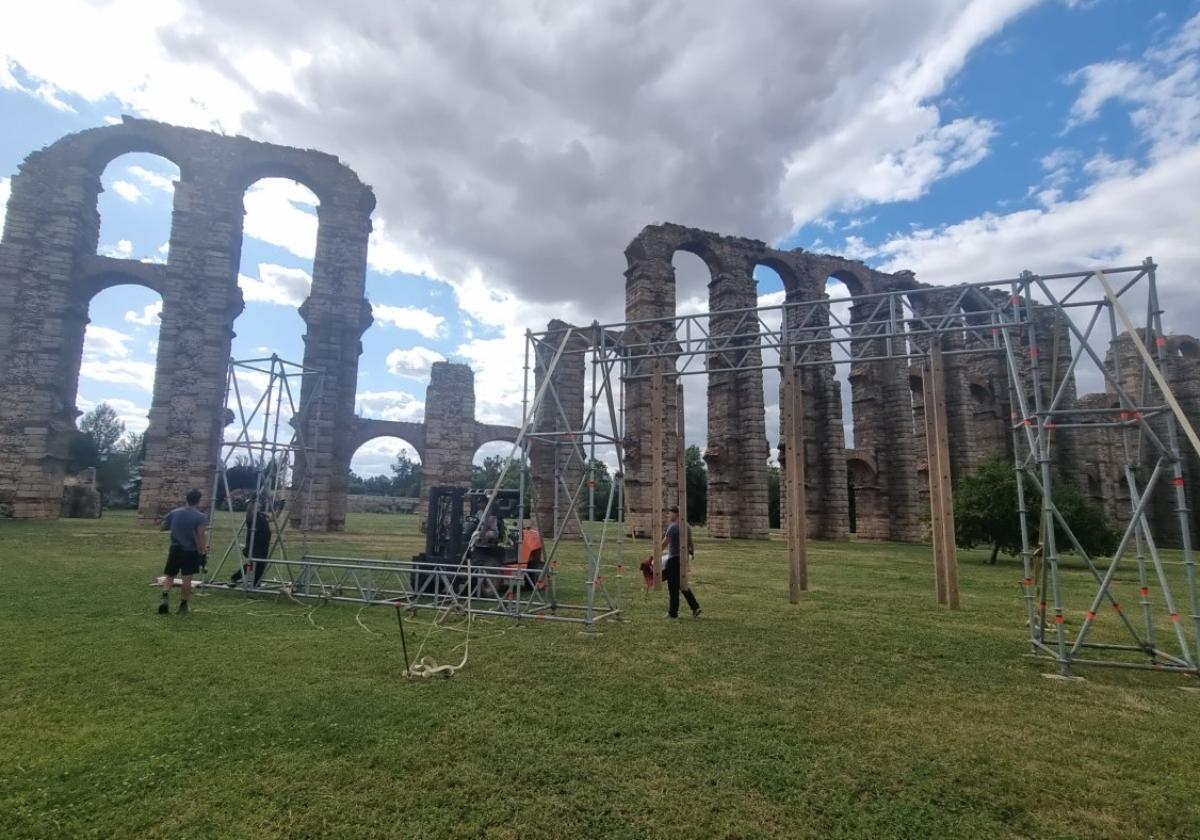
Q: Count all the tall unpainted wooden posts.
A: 6